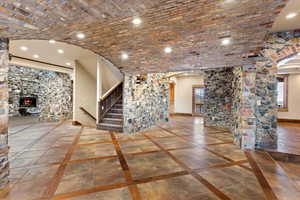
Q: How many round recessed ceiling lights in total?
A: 11